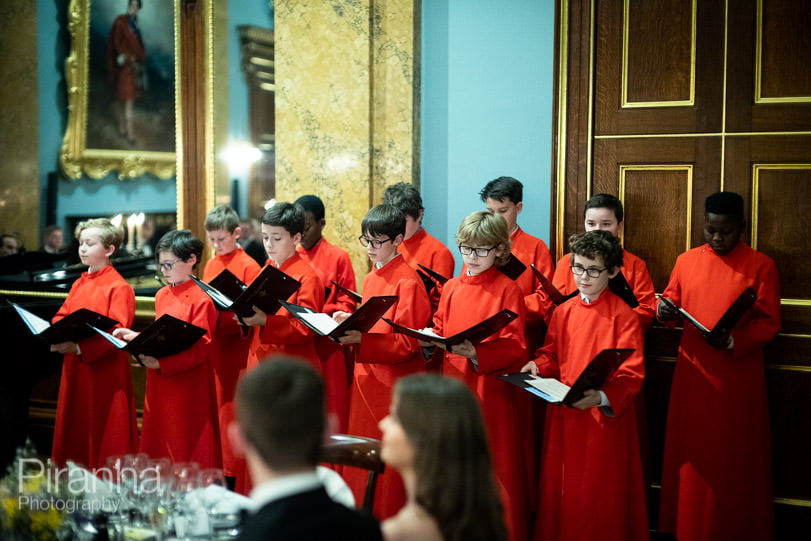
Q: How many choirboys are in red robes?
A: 12